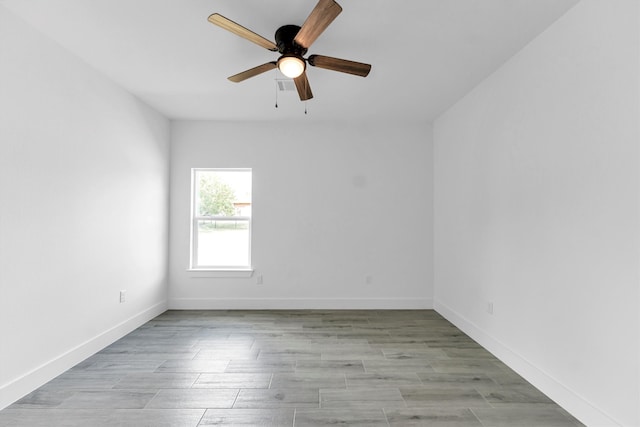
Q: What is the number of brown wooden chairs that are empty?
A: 0